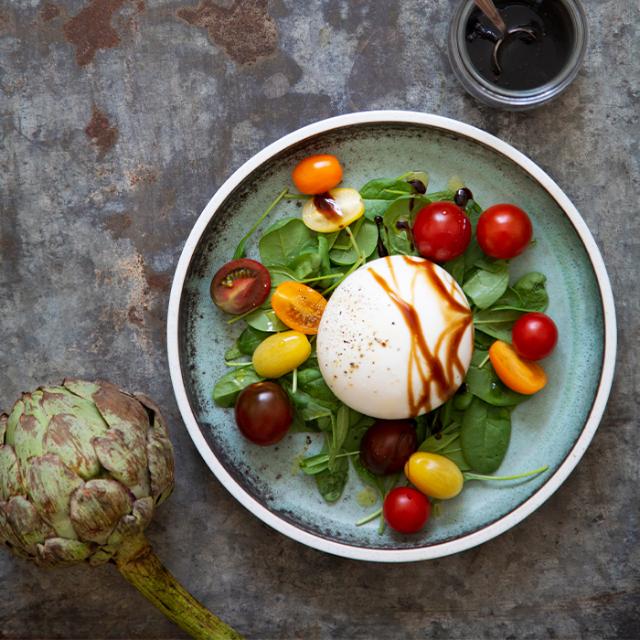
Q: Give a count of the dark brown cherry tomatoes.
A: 2